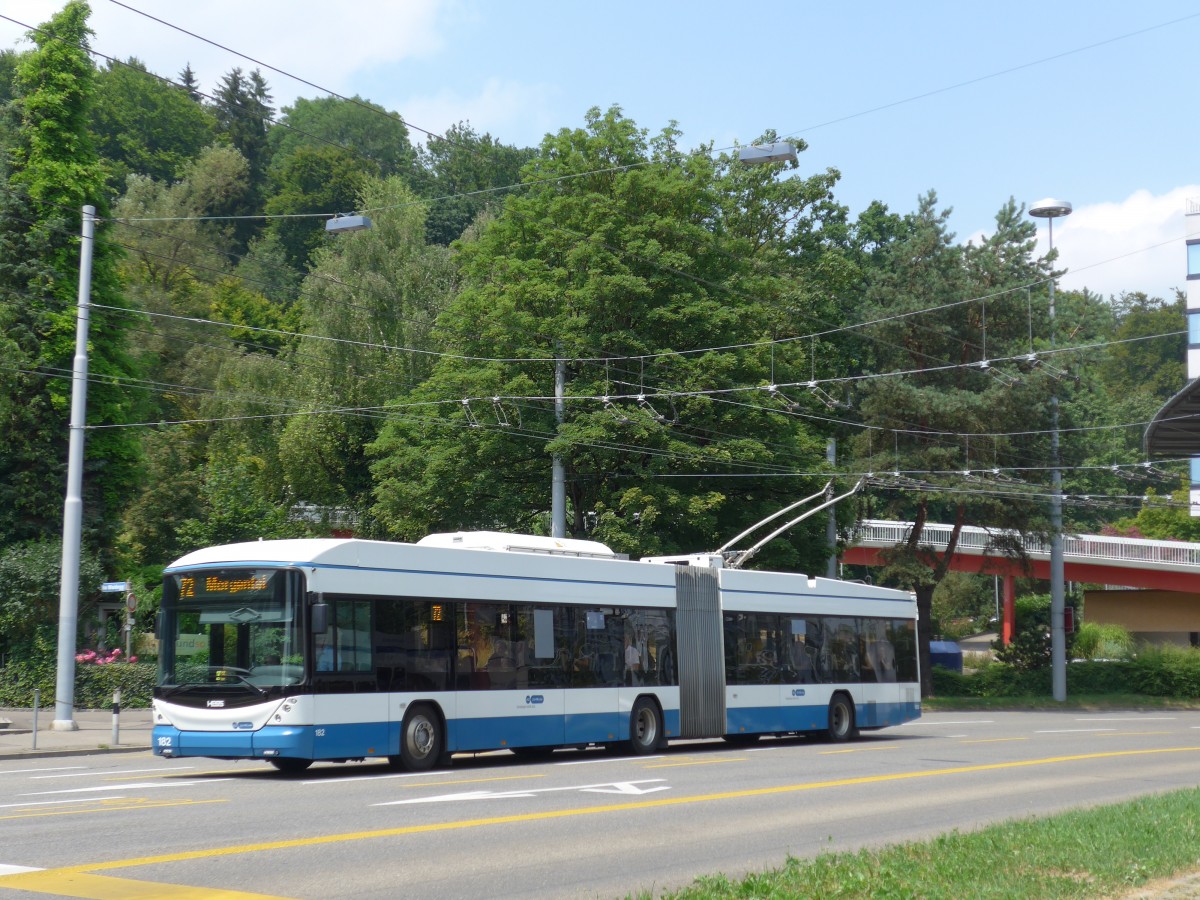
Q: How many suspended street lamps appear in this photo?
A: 2